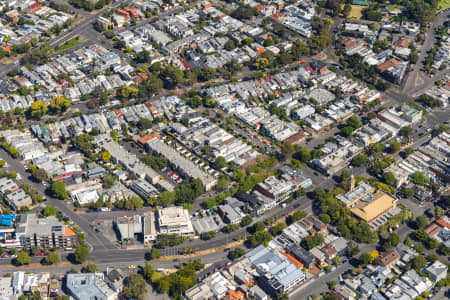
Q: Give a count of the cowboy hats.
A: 0